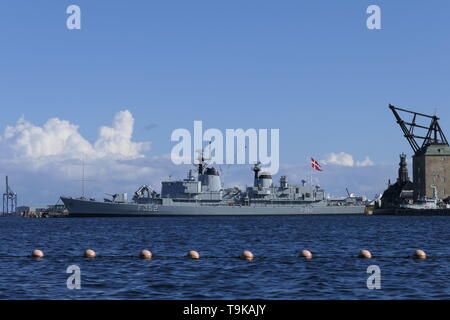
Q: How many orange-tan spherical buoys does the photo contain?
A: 8